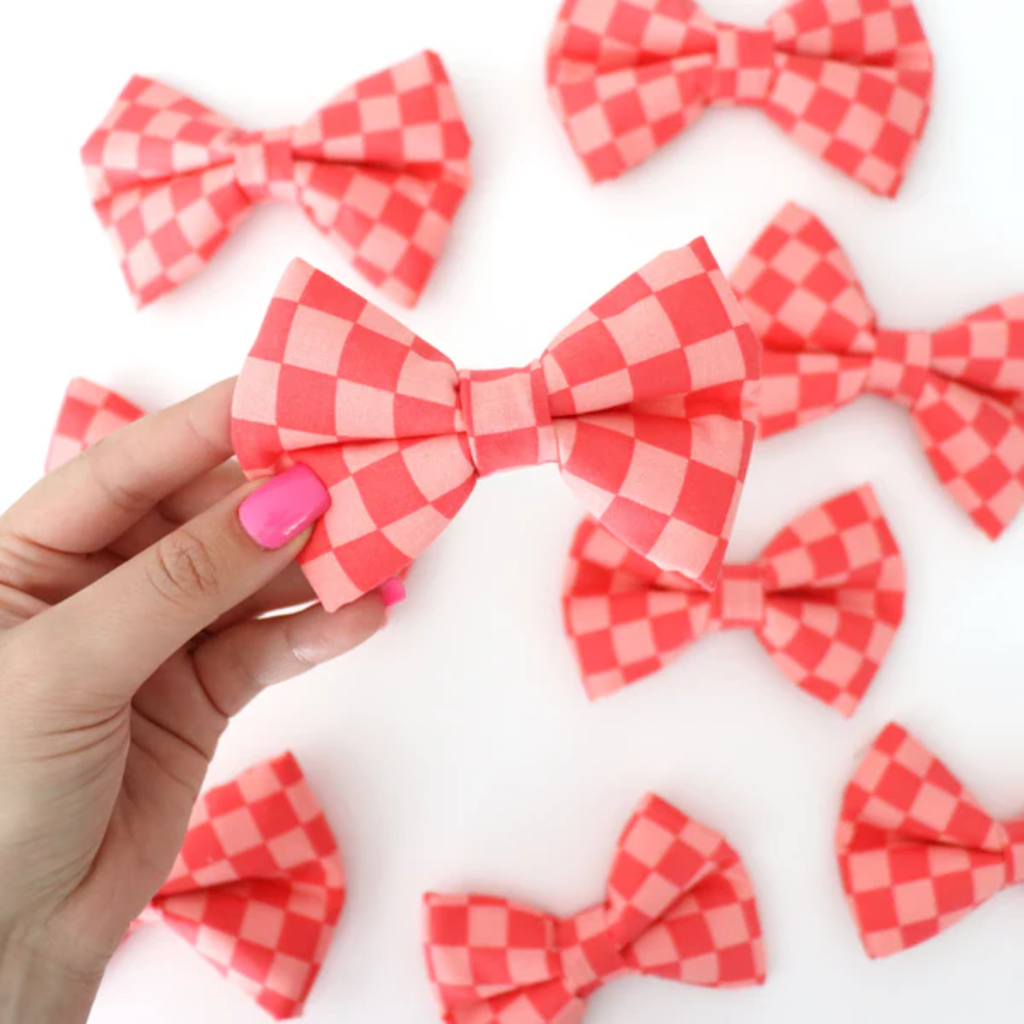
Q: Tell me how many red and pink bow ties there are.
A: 9